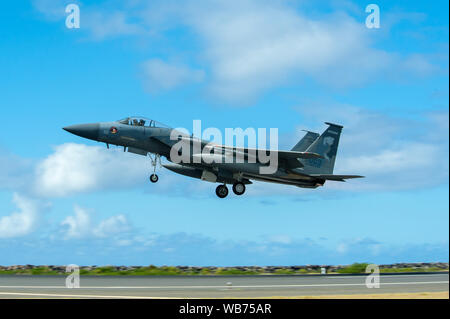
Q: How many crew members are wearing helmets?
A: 1